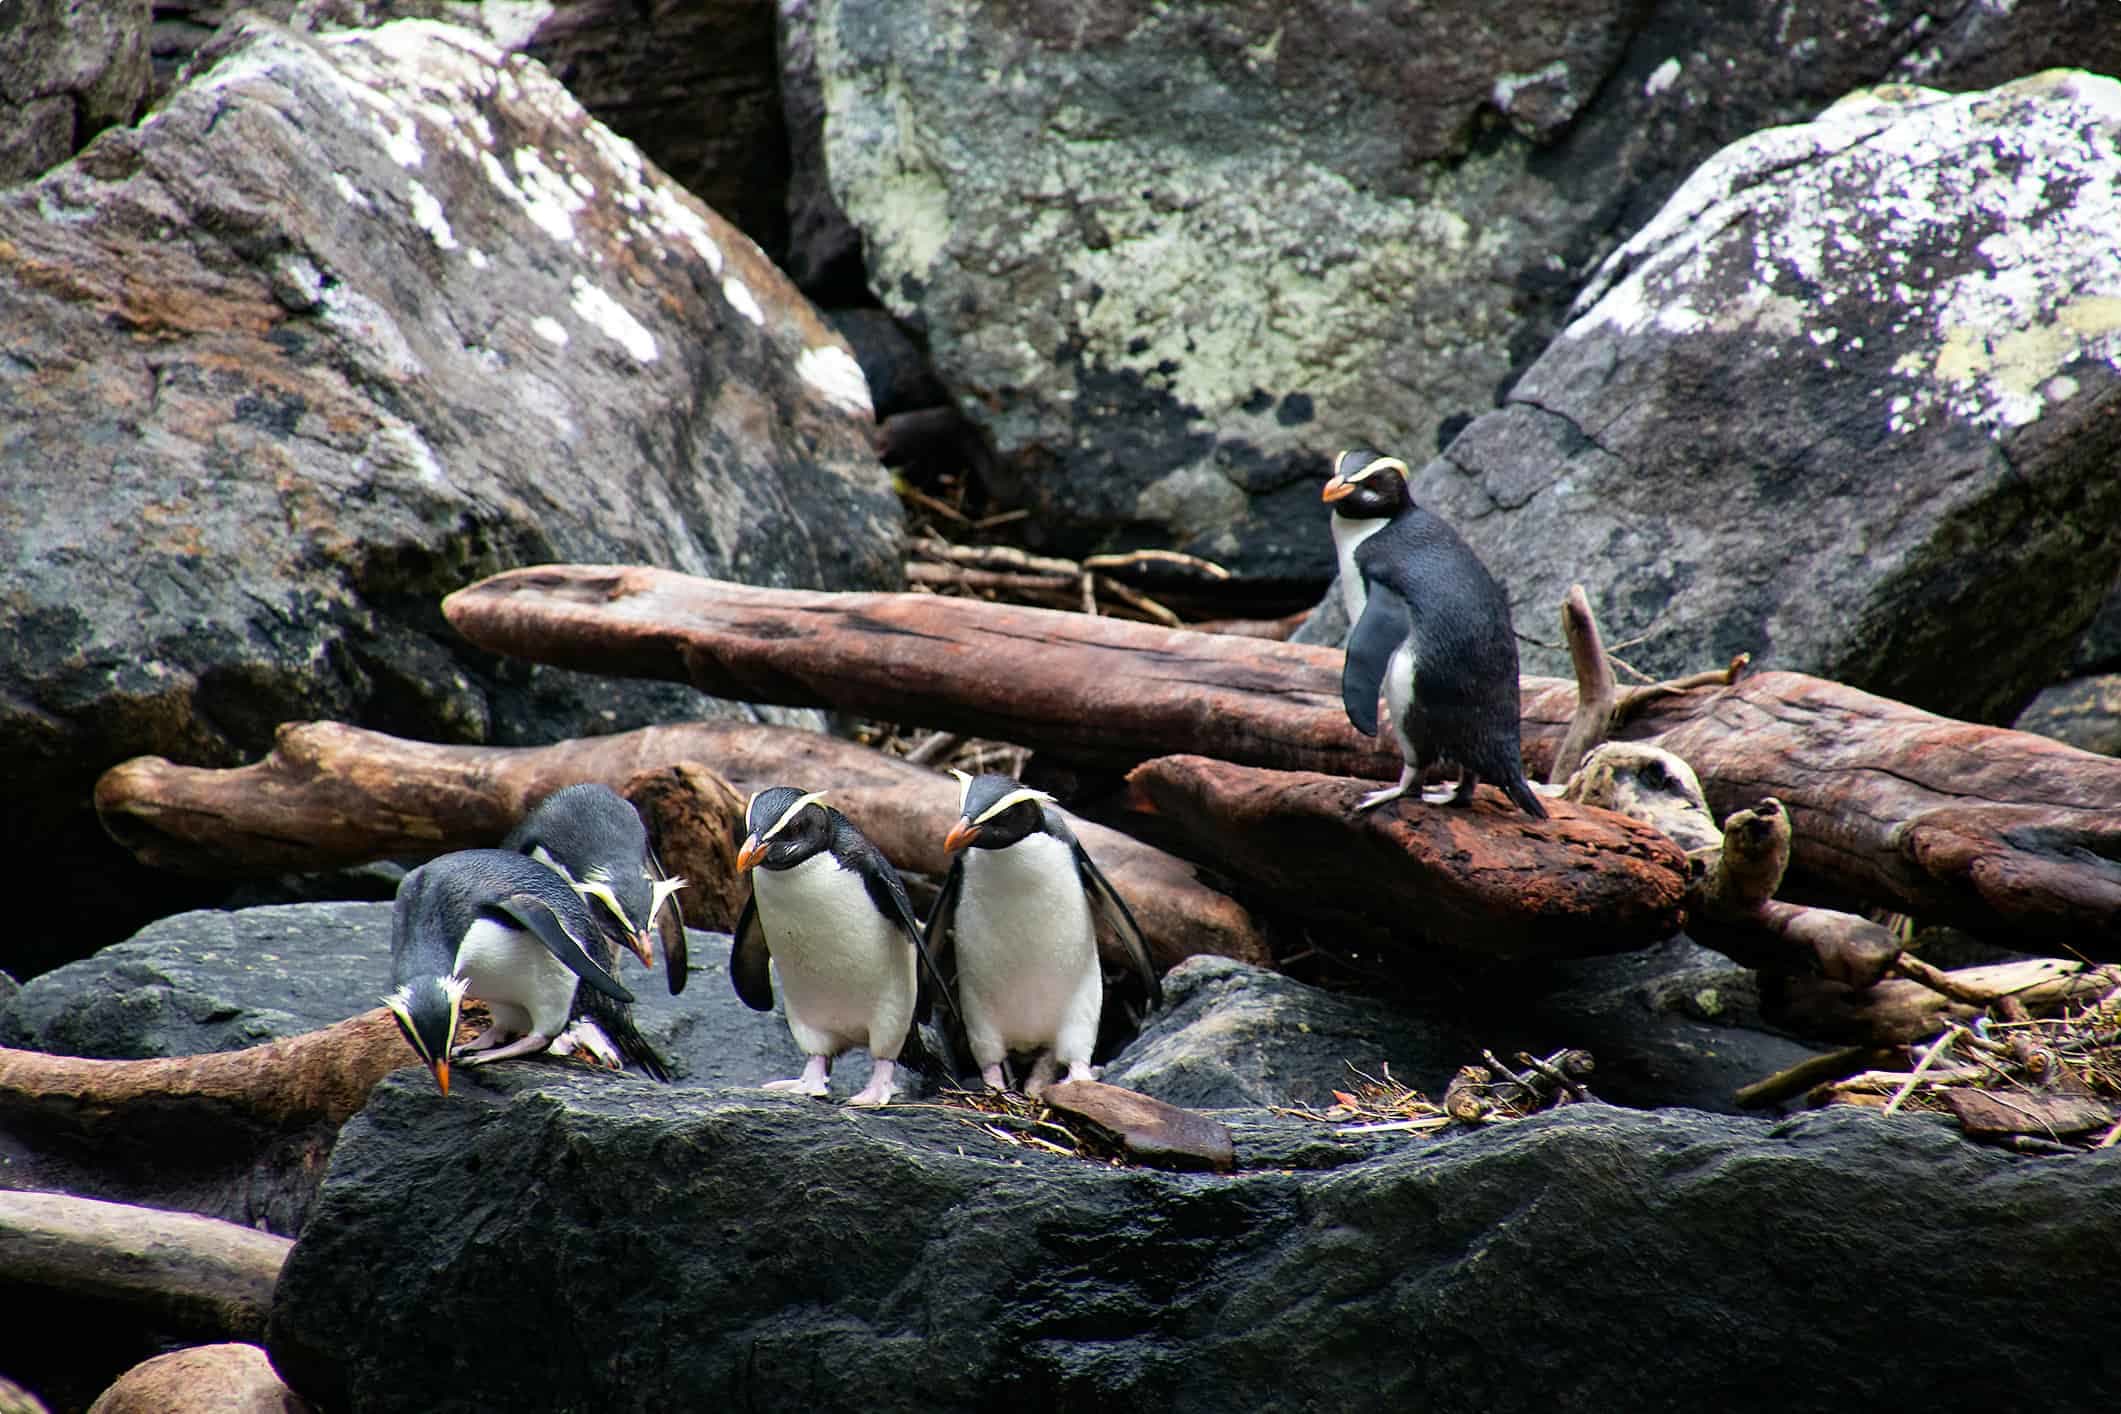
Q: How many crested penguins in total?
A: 5